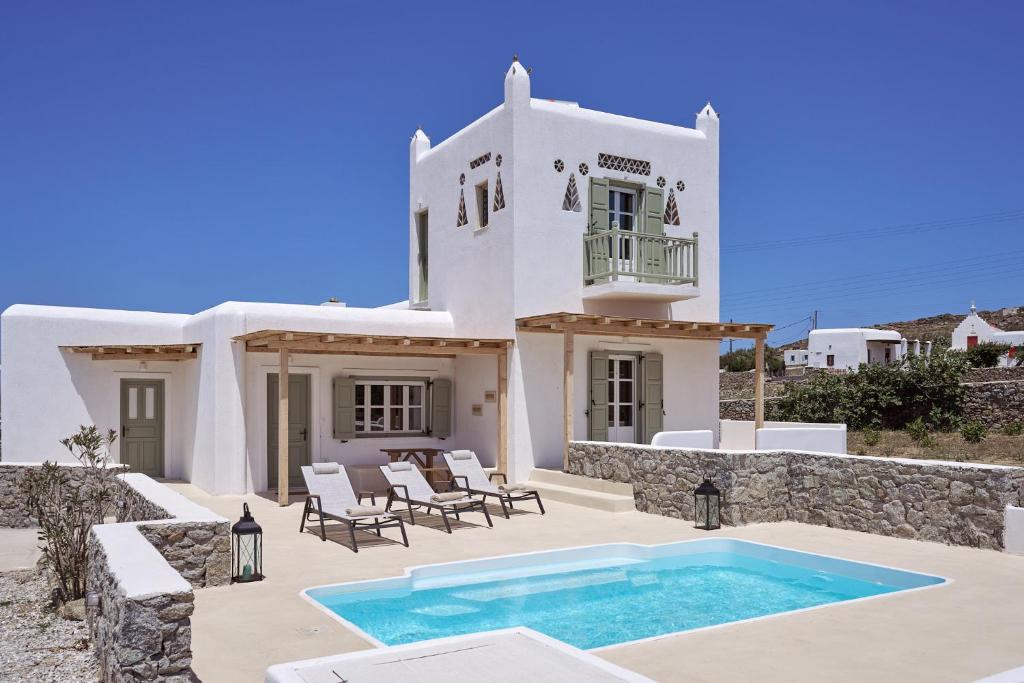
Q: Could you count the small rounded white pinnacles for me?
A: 3